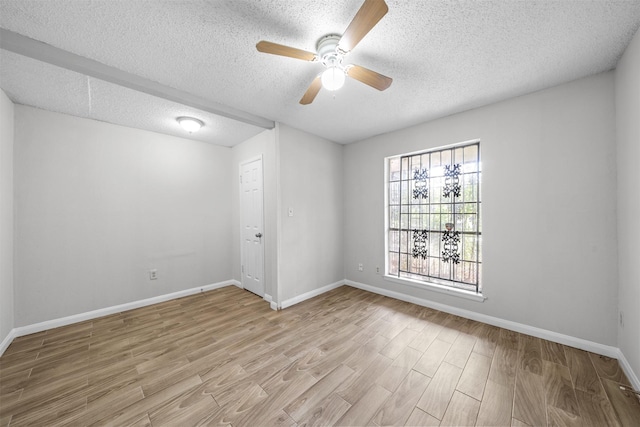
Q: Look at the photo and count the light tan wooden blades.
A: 4